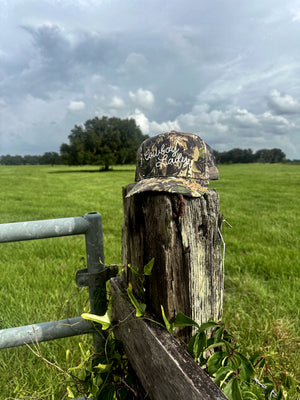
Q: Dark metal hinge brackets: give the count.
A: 1